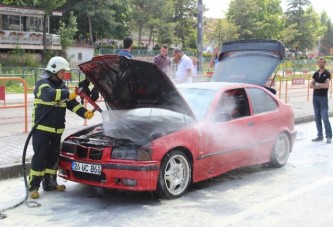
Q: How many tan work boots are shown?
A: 2